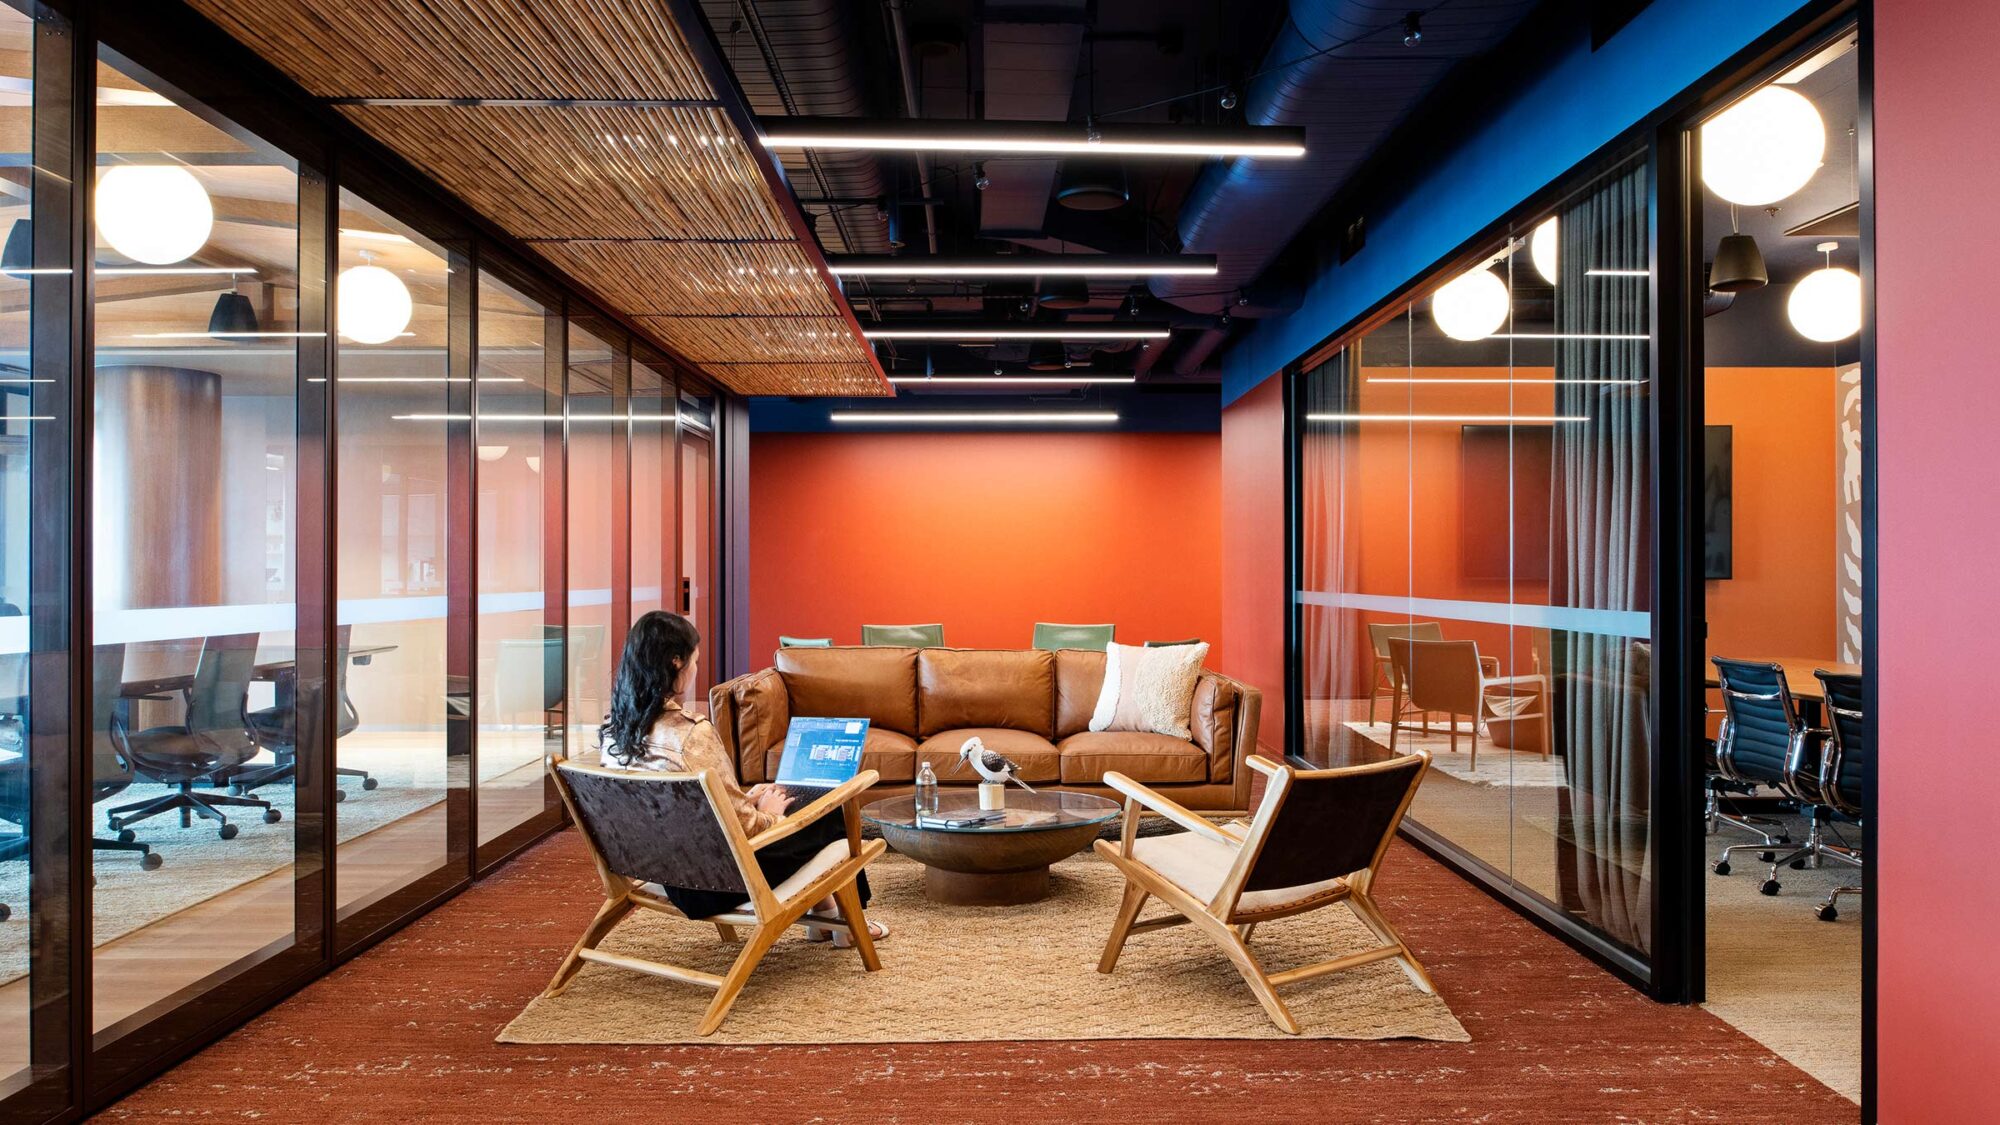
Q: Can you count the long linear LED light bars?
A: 5